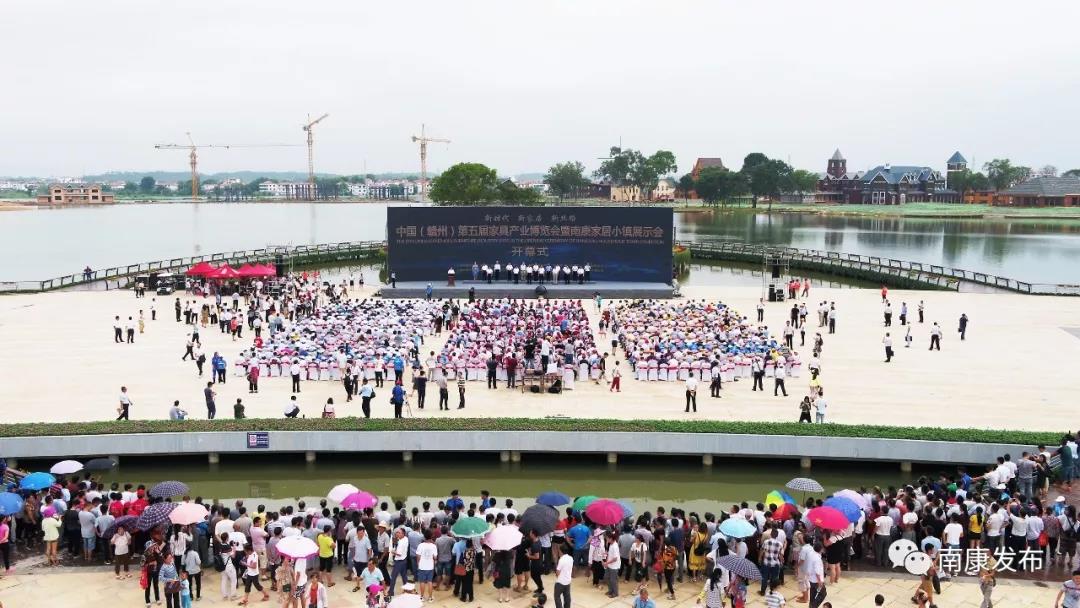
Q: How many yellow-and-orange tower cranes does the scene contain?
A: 3